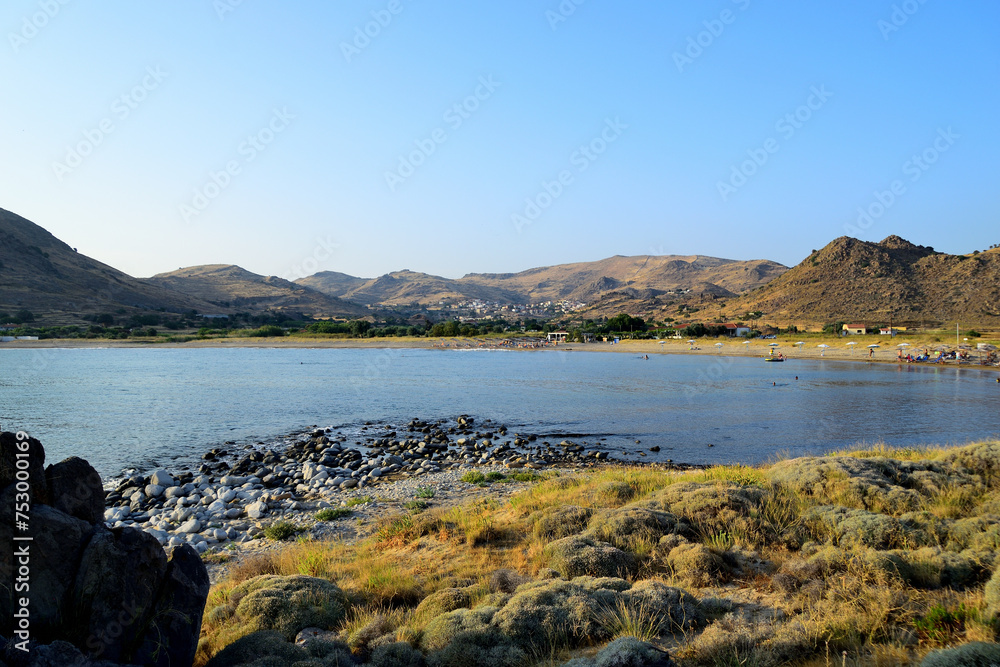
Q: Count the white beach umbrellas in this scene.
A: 10